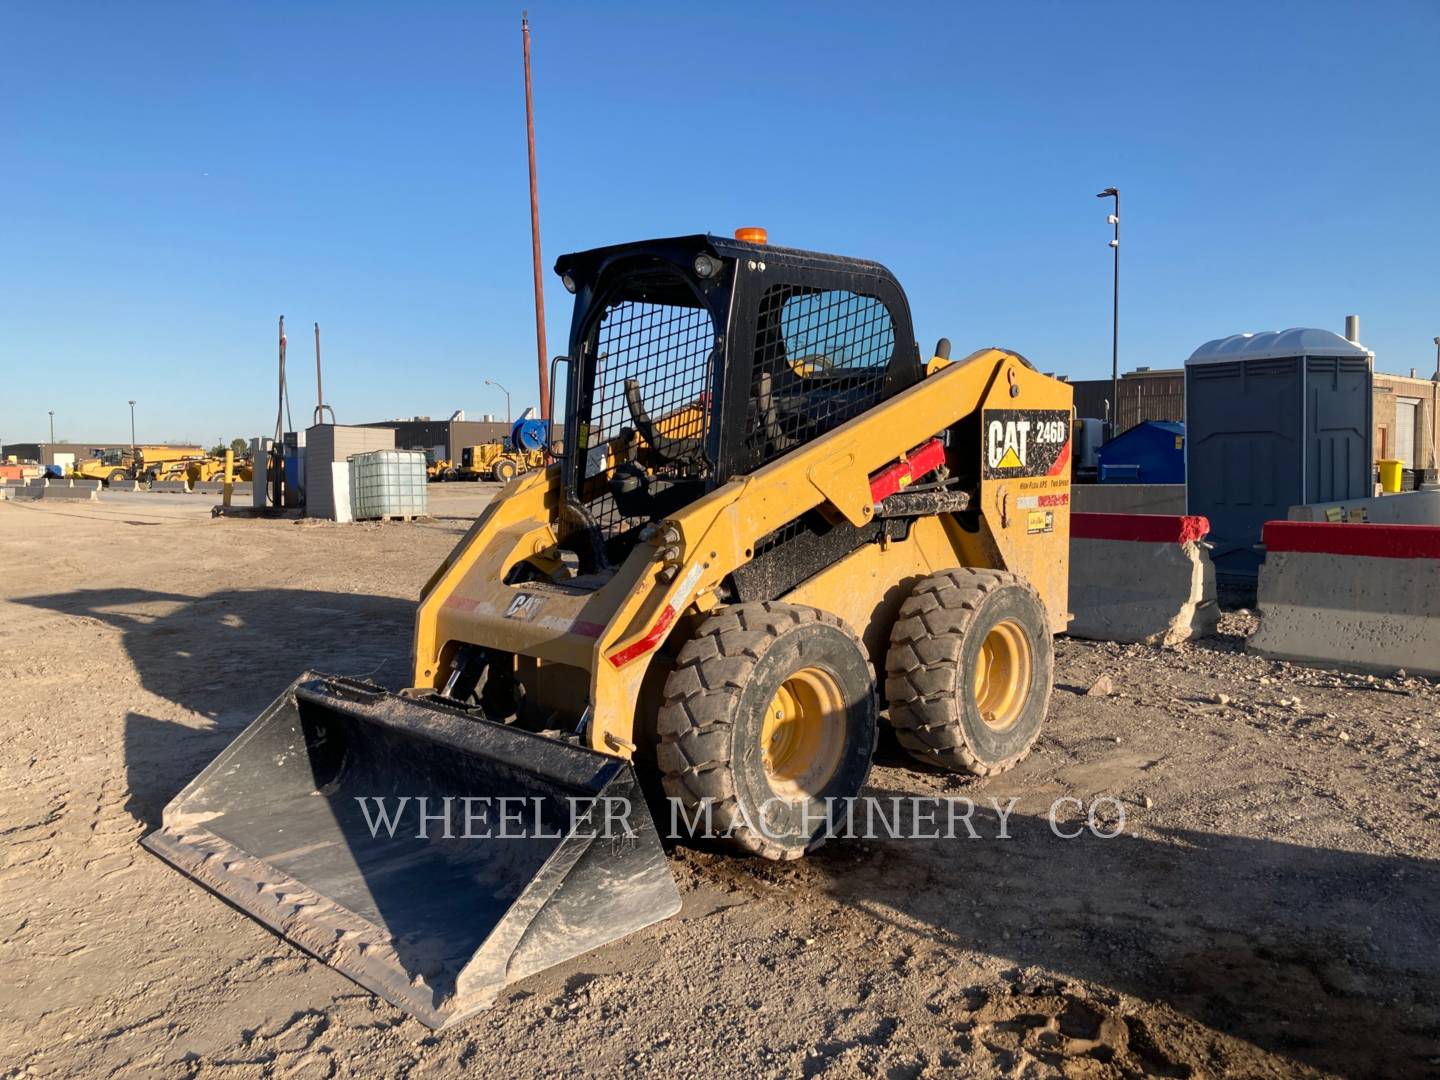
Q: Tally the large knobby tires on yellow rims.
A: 2